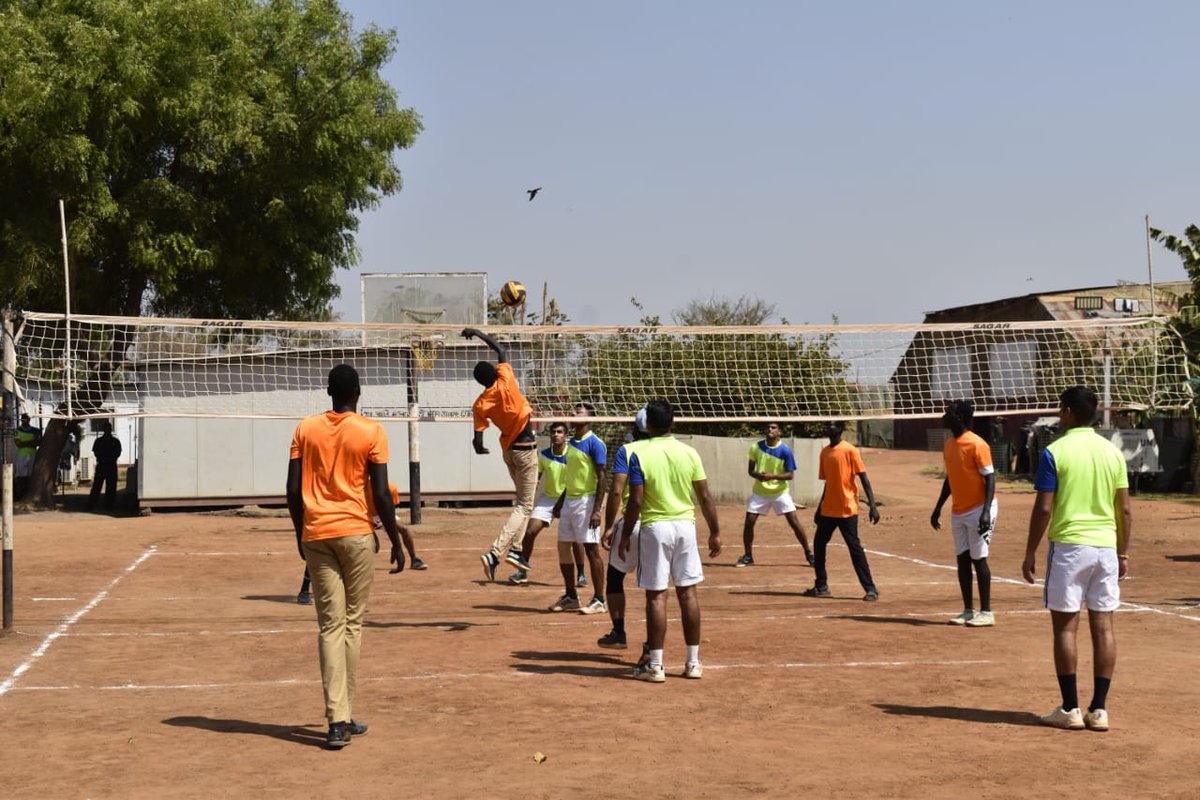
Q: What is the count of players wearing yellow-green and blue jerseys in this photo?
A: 6